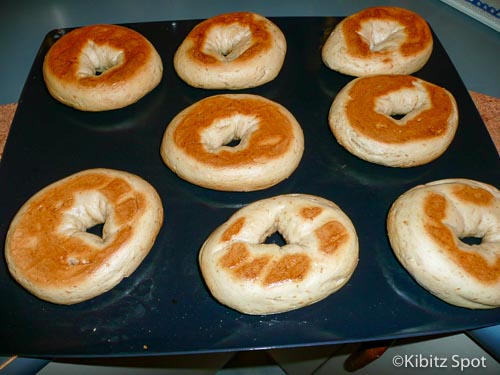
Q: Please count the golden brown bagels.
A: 8